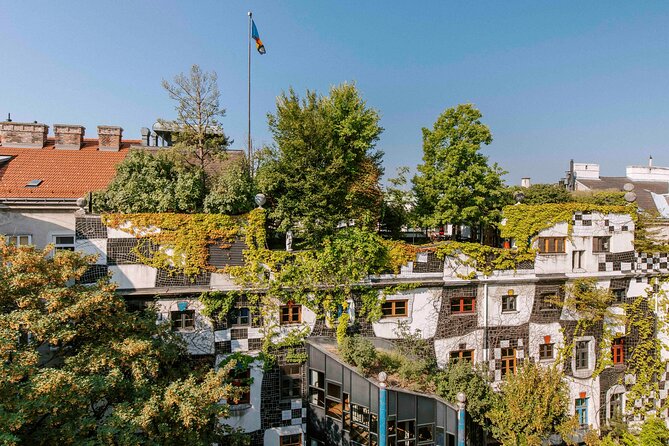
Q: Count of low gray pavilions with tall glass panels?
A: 1